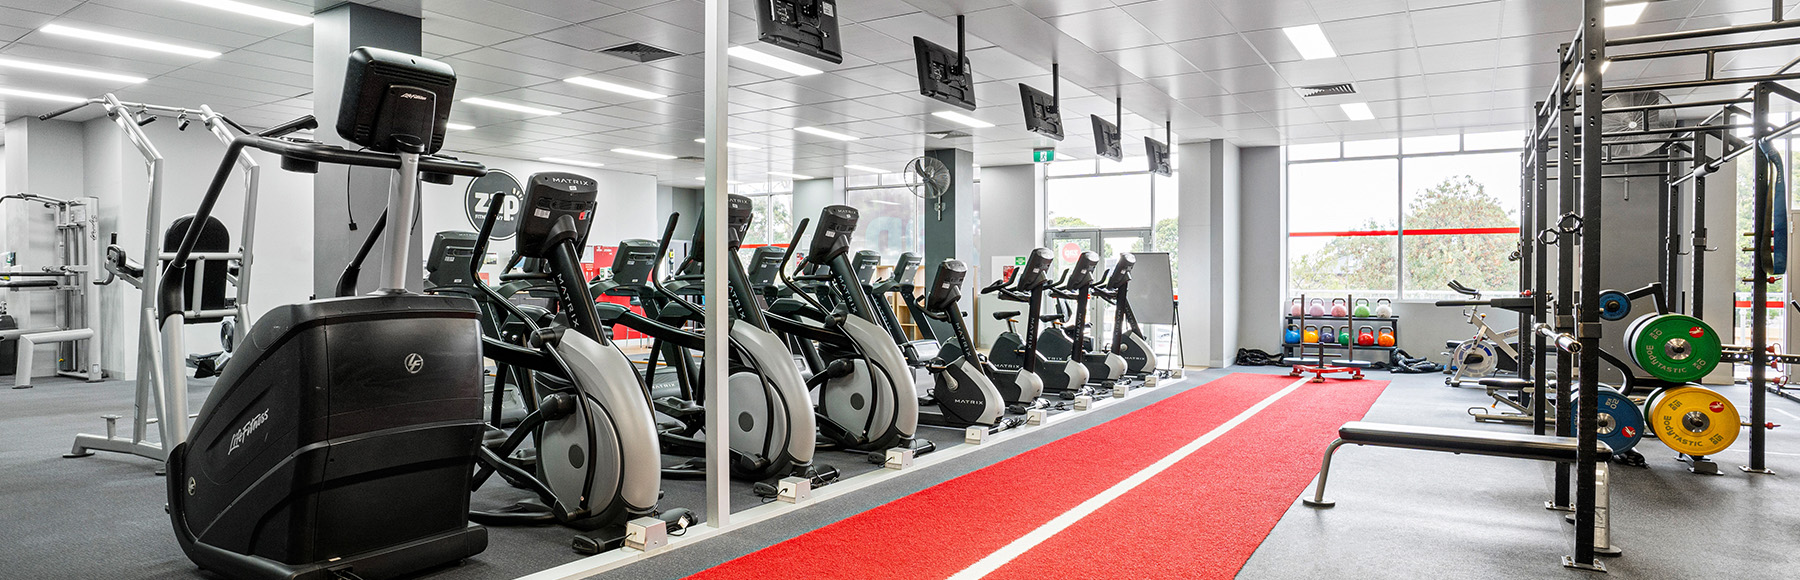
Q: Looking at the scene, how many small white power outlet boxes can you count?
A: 9